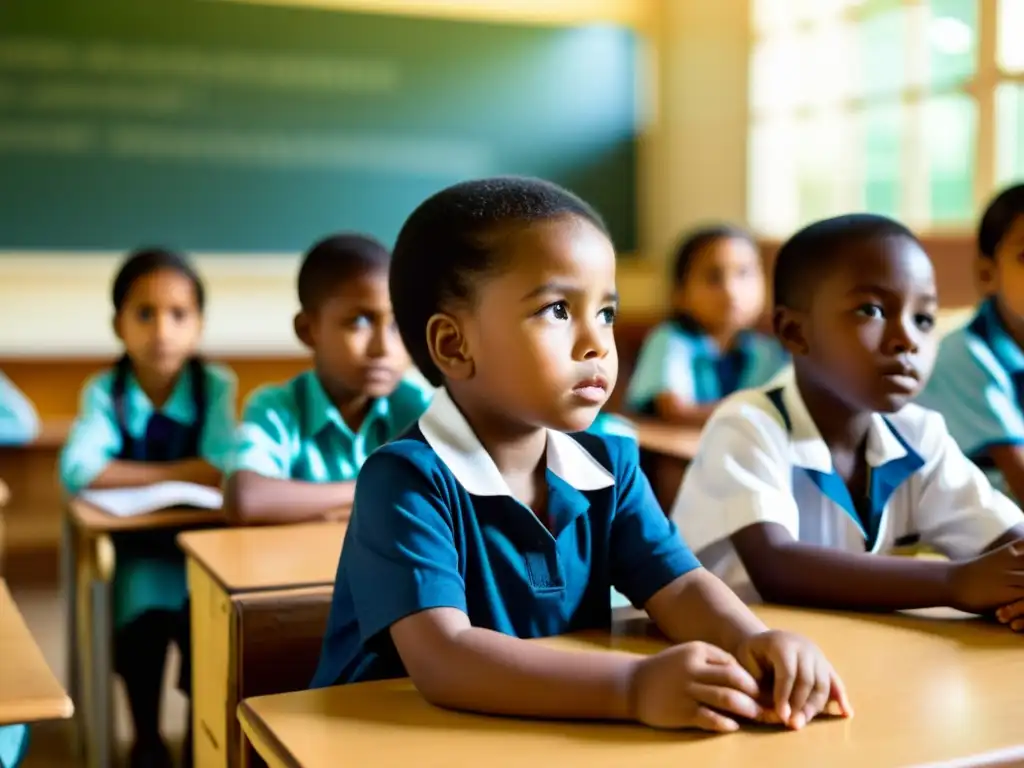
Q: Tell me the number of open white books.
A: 1